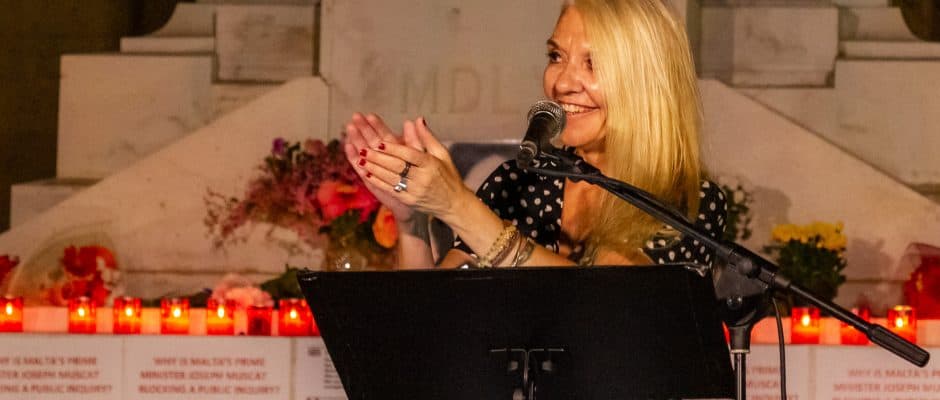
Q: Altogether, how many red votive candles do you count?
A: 10